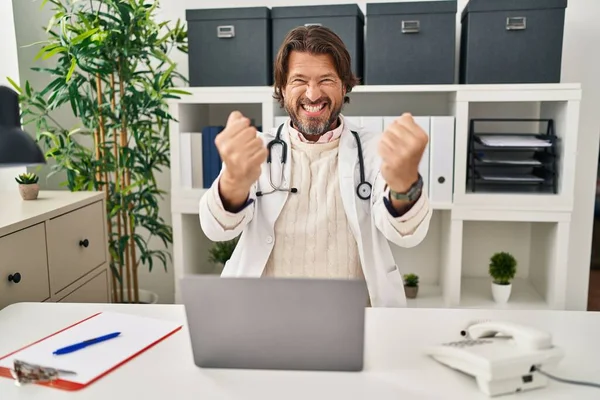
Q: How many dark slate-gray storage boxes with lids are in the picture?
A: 4